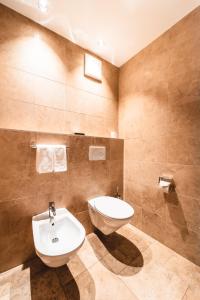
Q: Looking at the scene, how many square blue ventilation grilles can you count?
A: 0